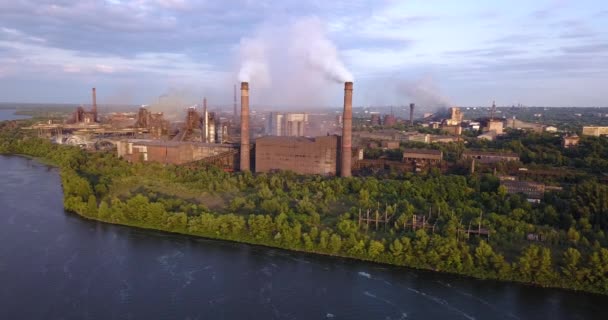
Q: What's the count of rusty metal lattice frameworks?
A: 3